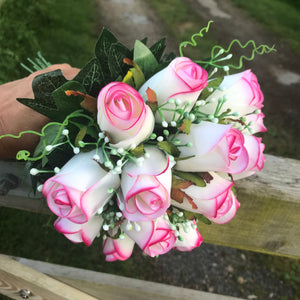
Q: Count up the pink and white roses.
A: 13